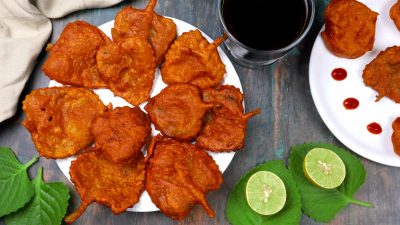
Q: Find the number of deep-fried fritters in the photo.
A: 14